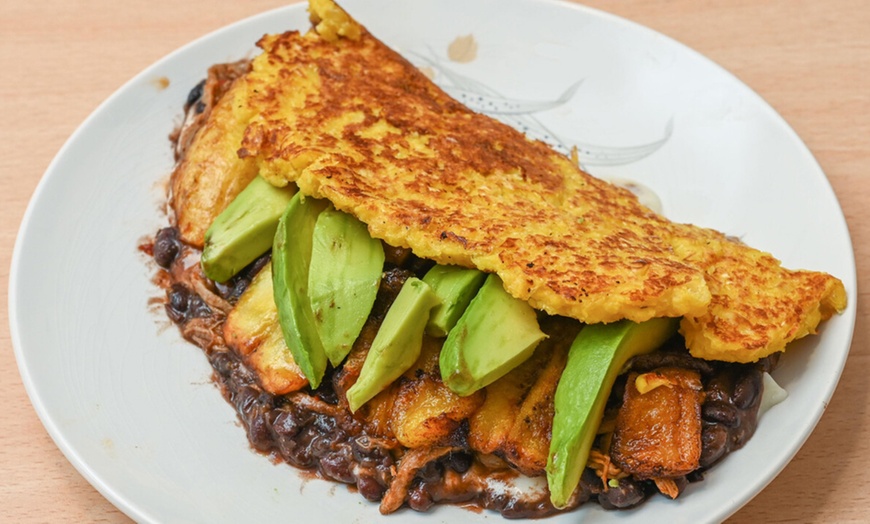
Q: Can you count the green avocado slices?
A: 7